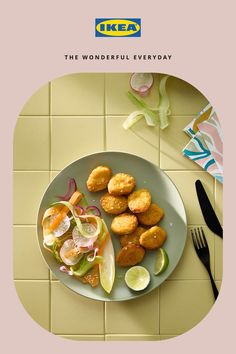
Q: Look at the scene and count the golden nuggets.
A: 9